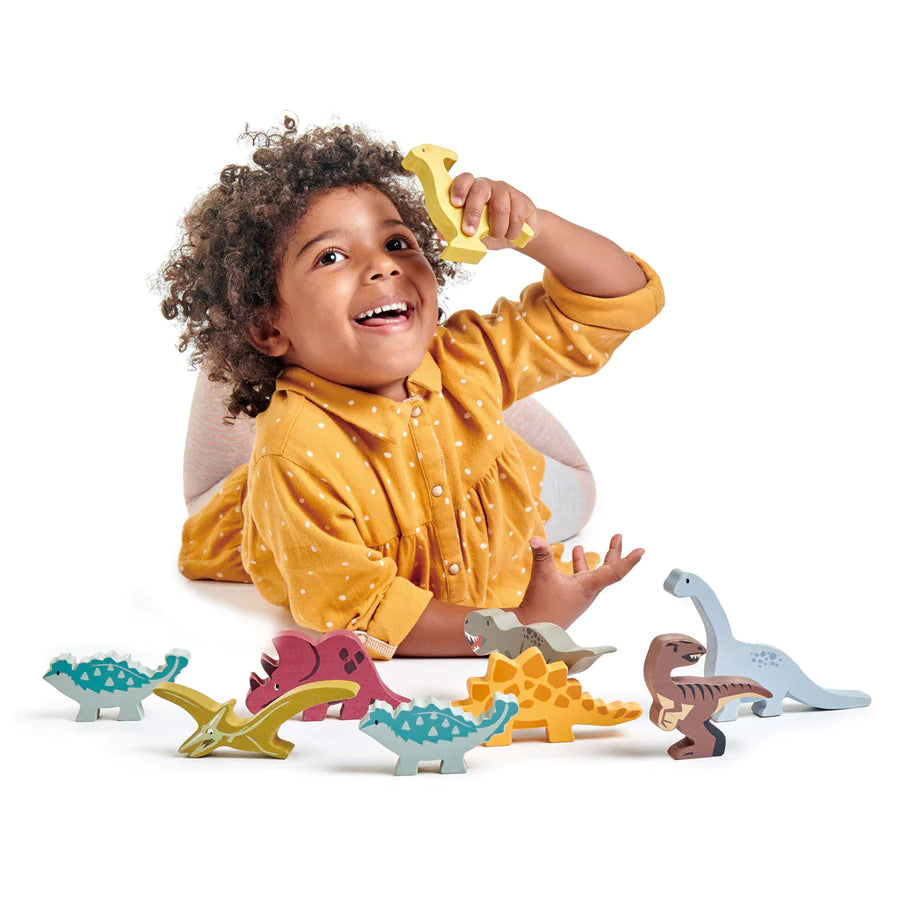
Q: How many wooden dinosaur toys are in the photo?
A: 9